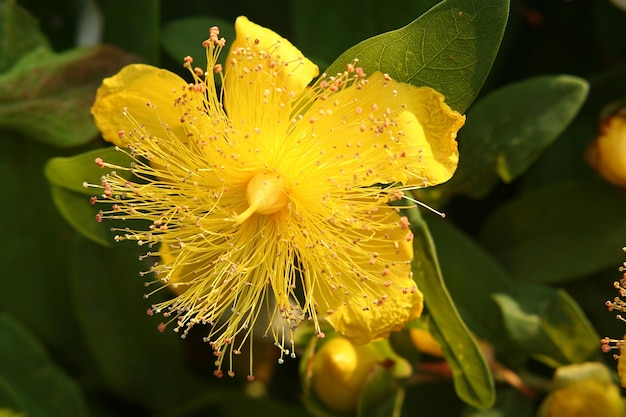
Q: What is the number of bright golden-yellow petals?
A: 5